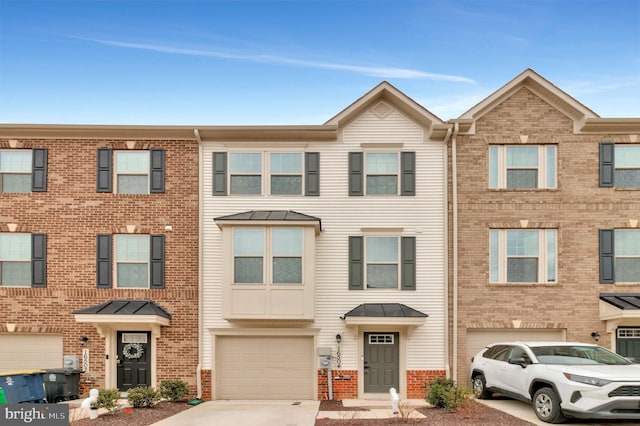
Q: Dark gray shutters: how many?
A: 14